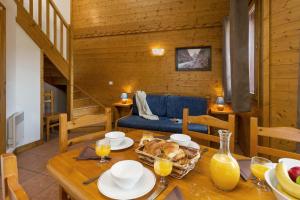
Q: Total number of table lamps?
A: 2